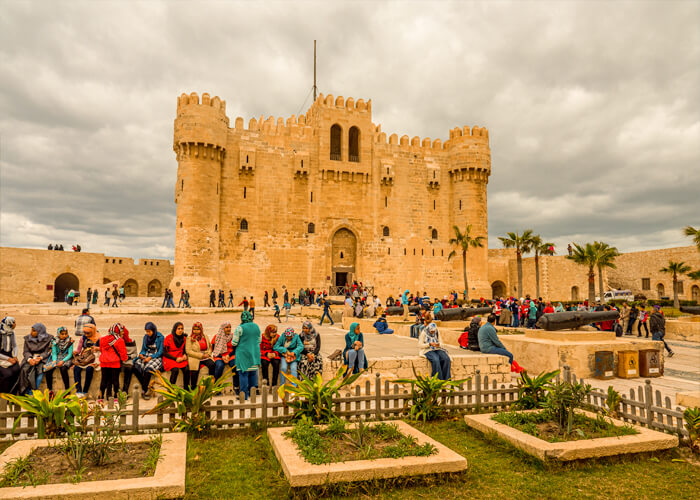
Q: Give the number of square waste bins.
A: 3